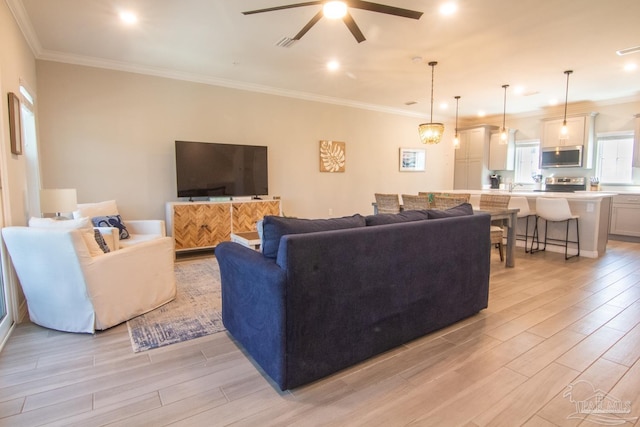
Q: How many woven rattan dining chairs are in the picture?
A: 6